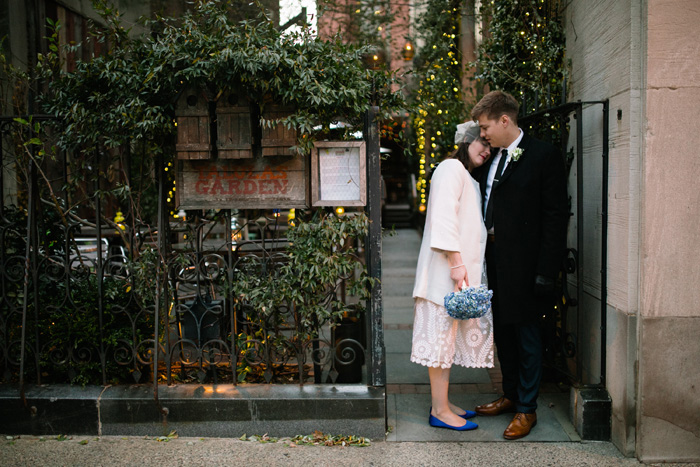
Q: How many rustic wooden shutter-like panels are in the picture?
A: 3